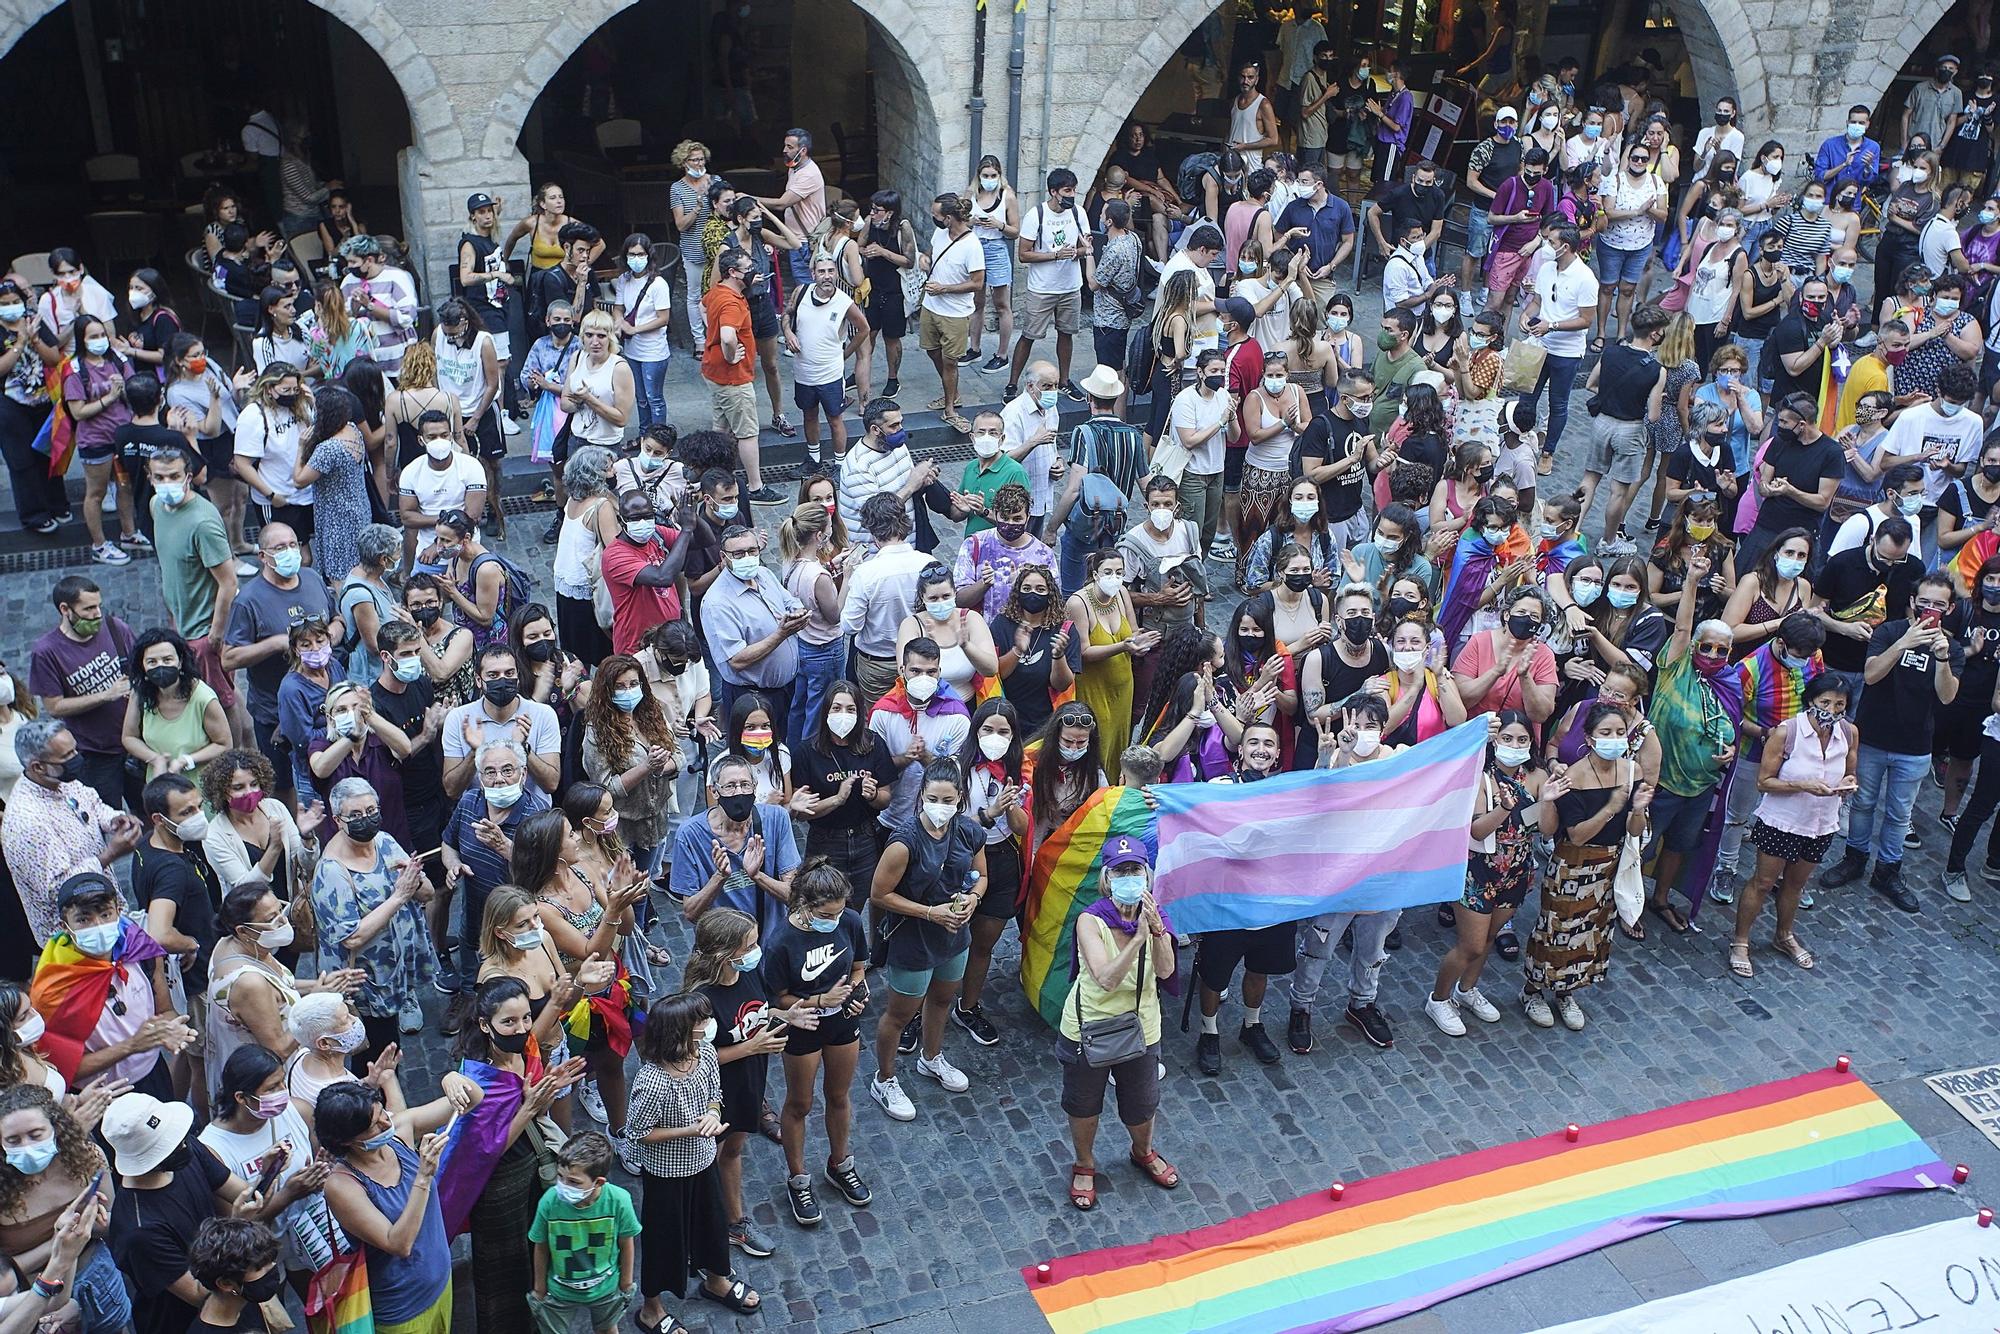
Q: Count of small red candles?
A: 6